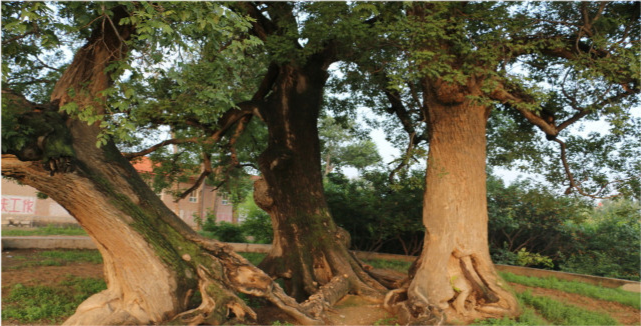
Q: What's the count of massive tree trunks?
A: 3